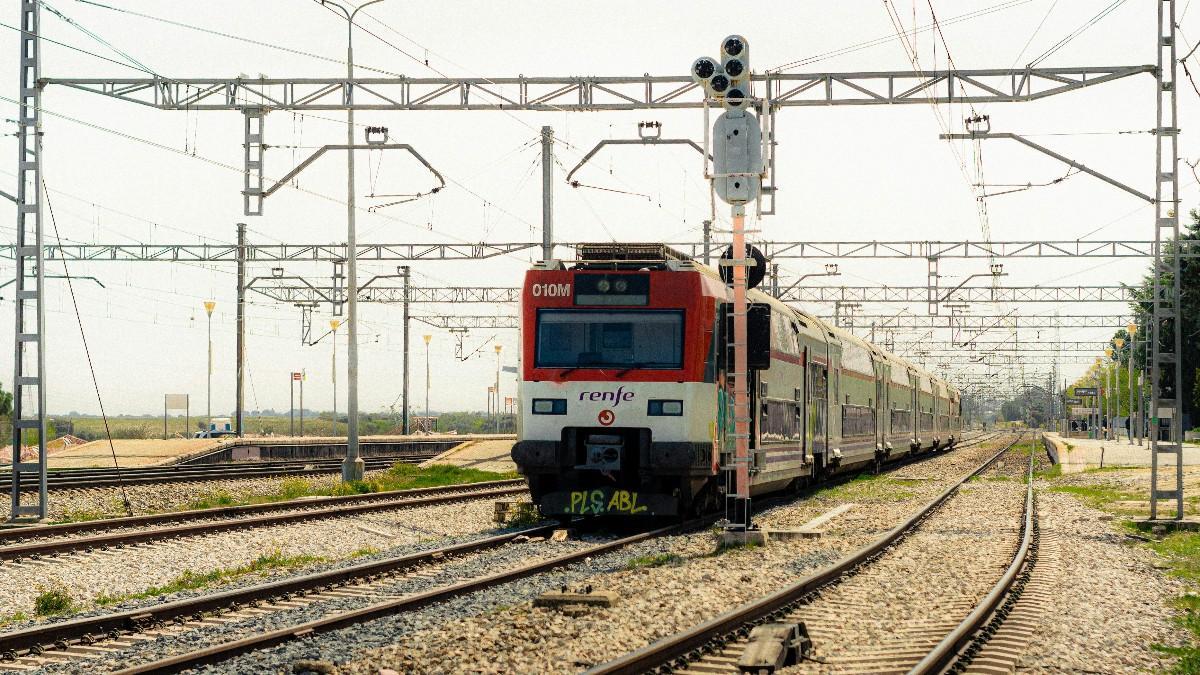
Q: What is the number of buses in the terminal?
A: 0